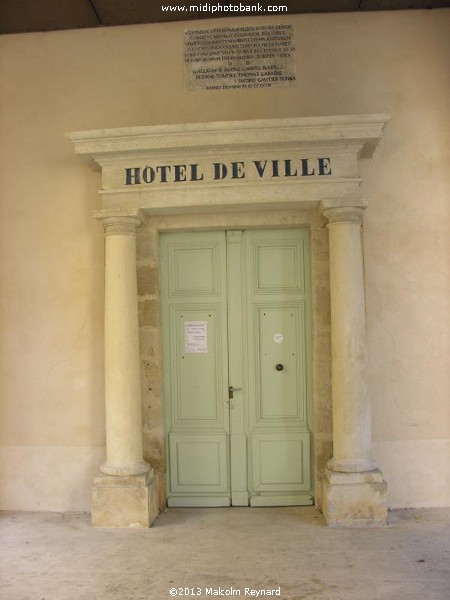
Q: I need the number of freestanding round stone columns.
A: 2